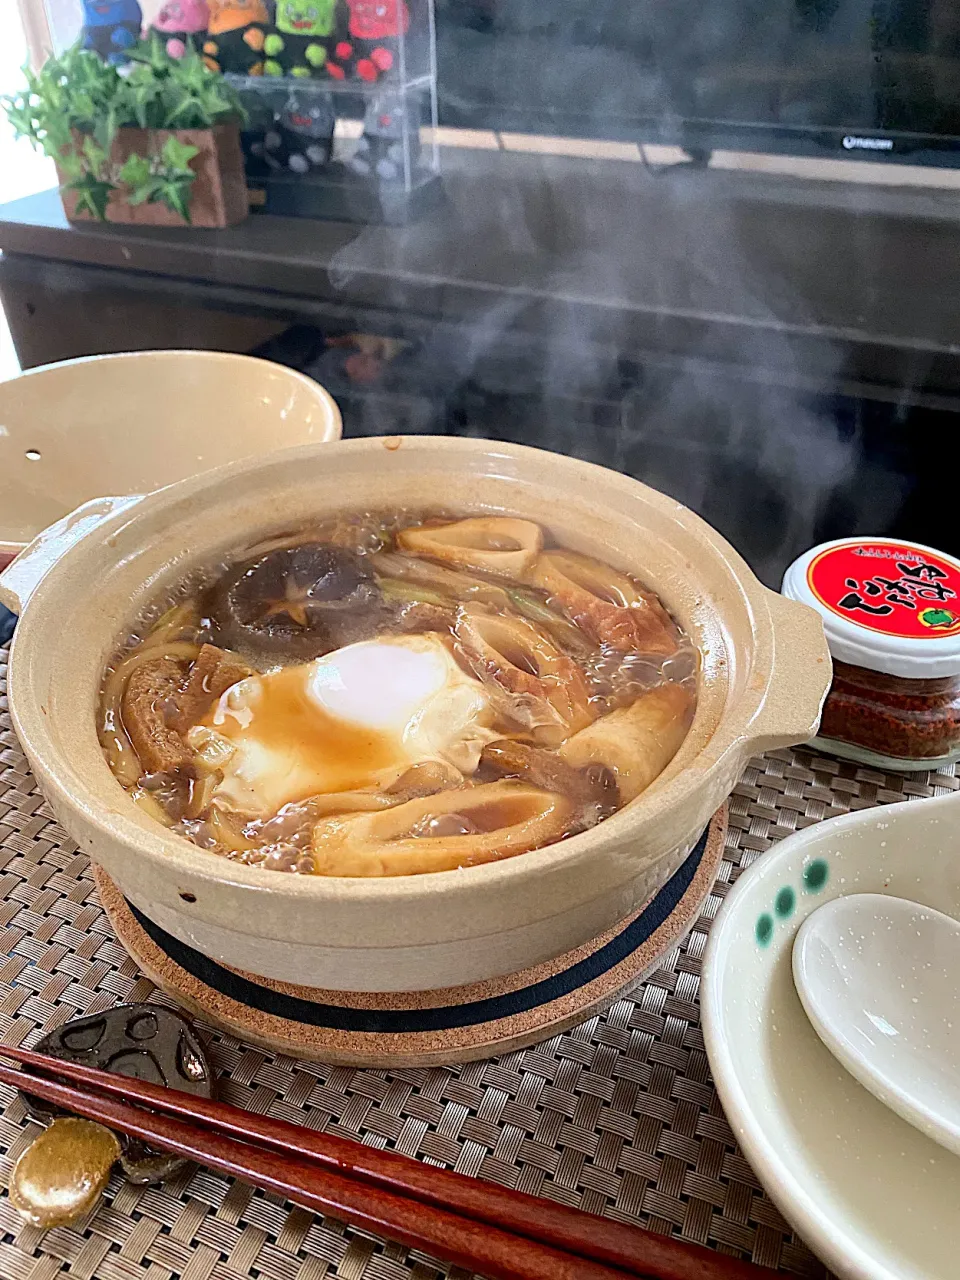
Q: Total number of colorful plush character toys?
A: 5